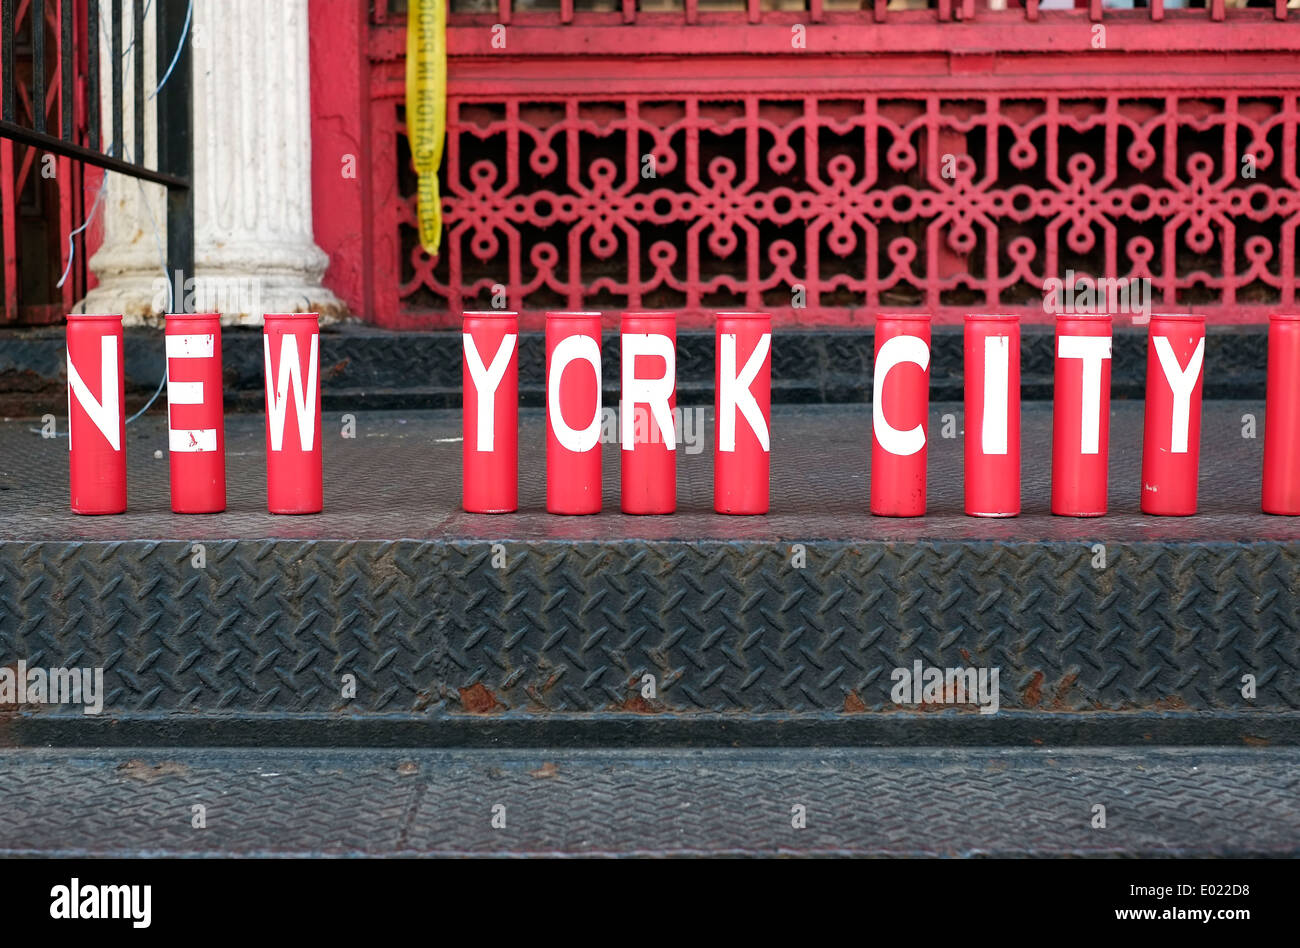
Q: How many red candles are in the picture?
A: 12